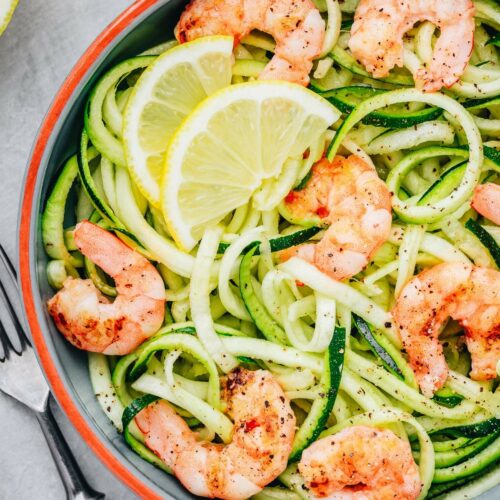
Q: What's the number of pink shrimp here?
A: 8